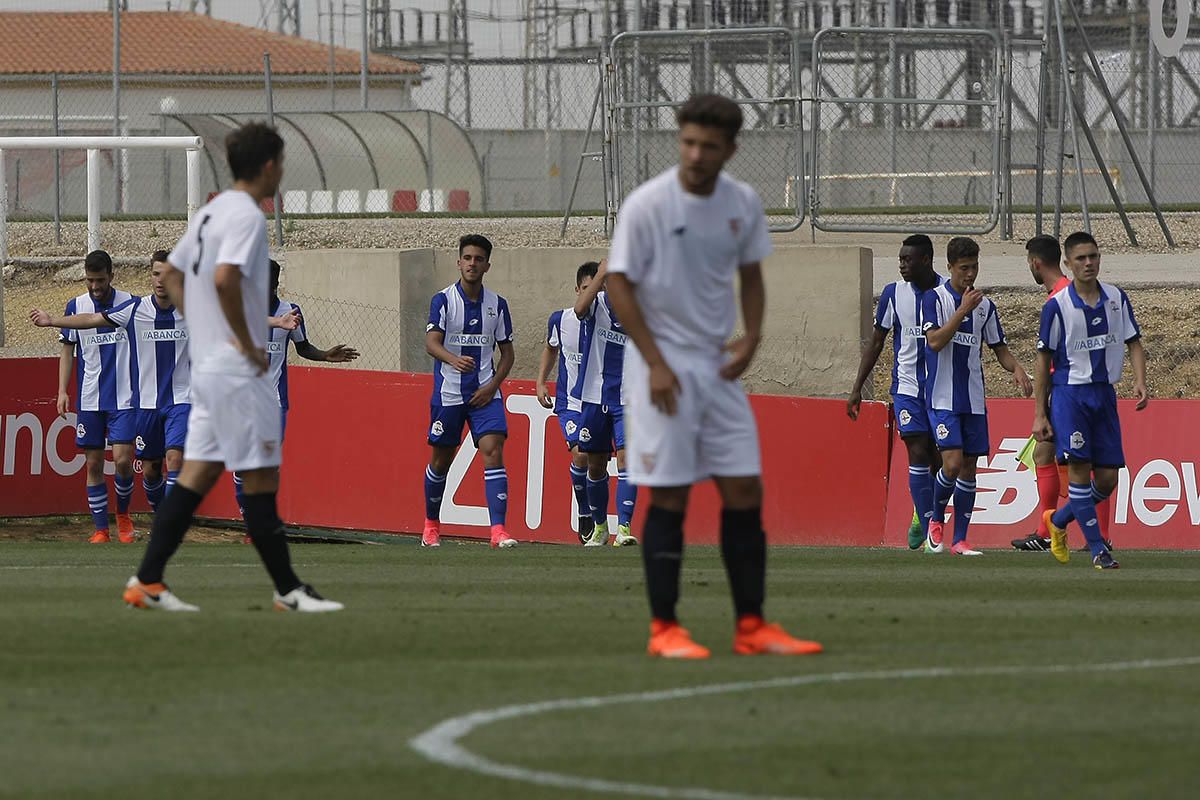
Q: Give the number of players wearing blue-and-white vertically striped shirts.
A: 9